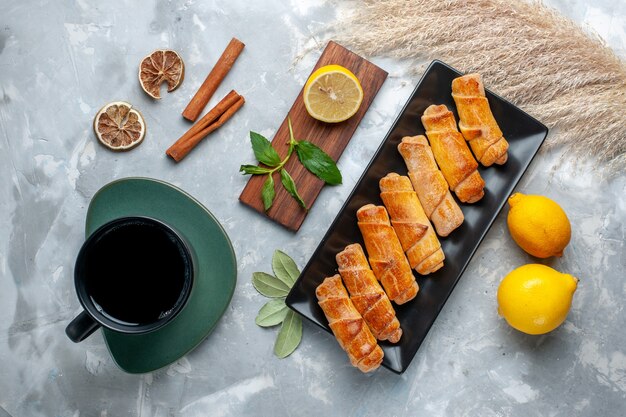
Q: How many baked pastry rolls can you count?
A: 7